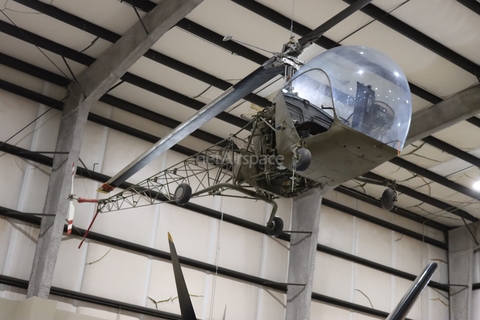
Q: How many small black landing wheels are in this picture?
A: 4